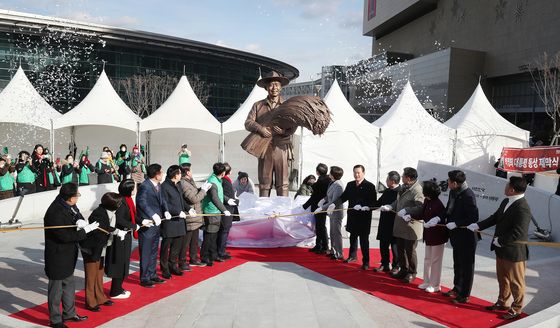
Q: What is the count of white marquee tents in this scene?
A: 7